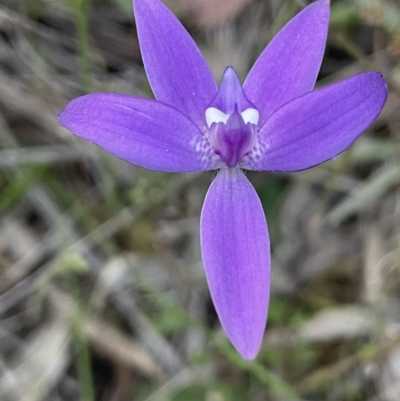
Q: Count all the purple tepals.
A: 5